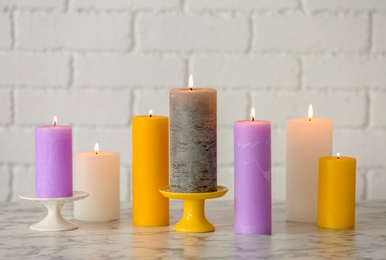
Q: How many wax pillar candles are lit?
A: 7